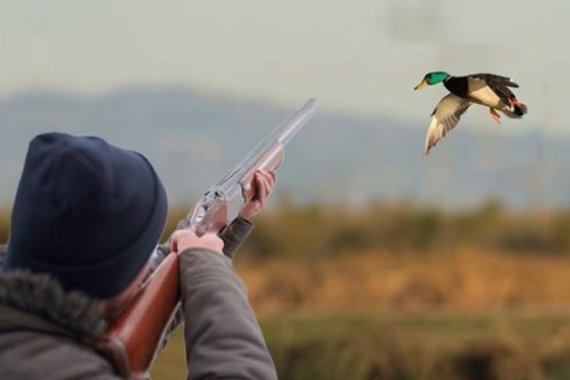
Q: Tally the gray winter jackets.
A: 1